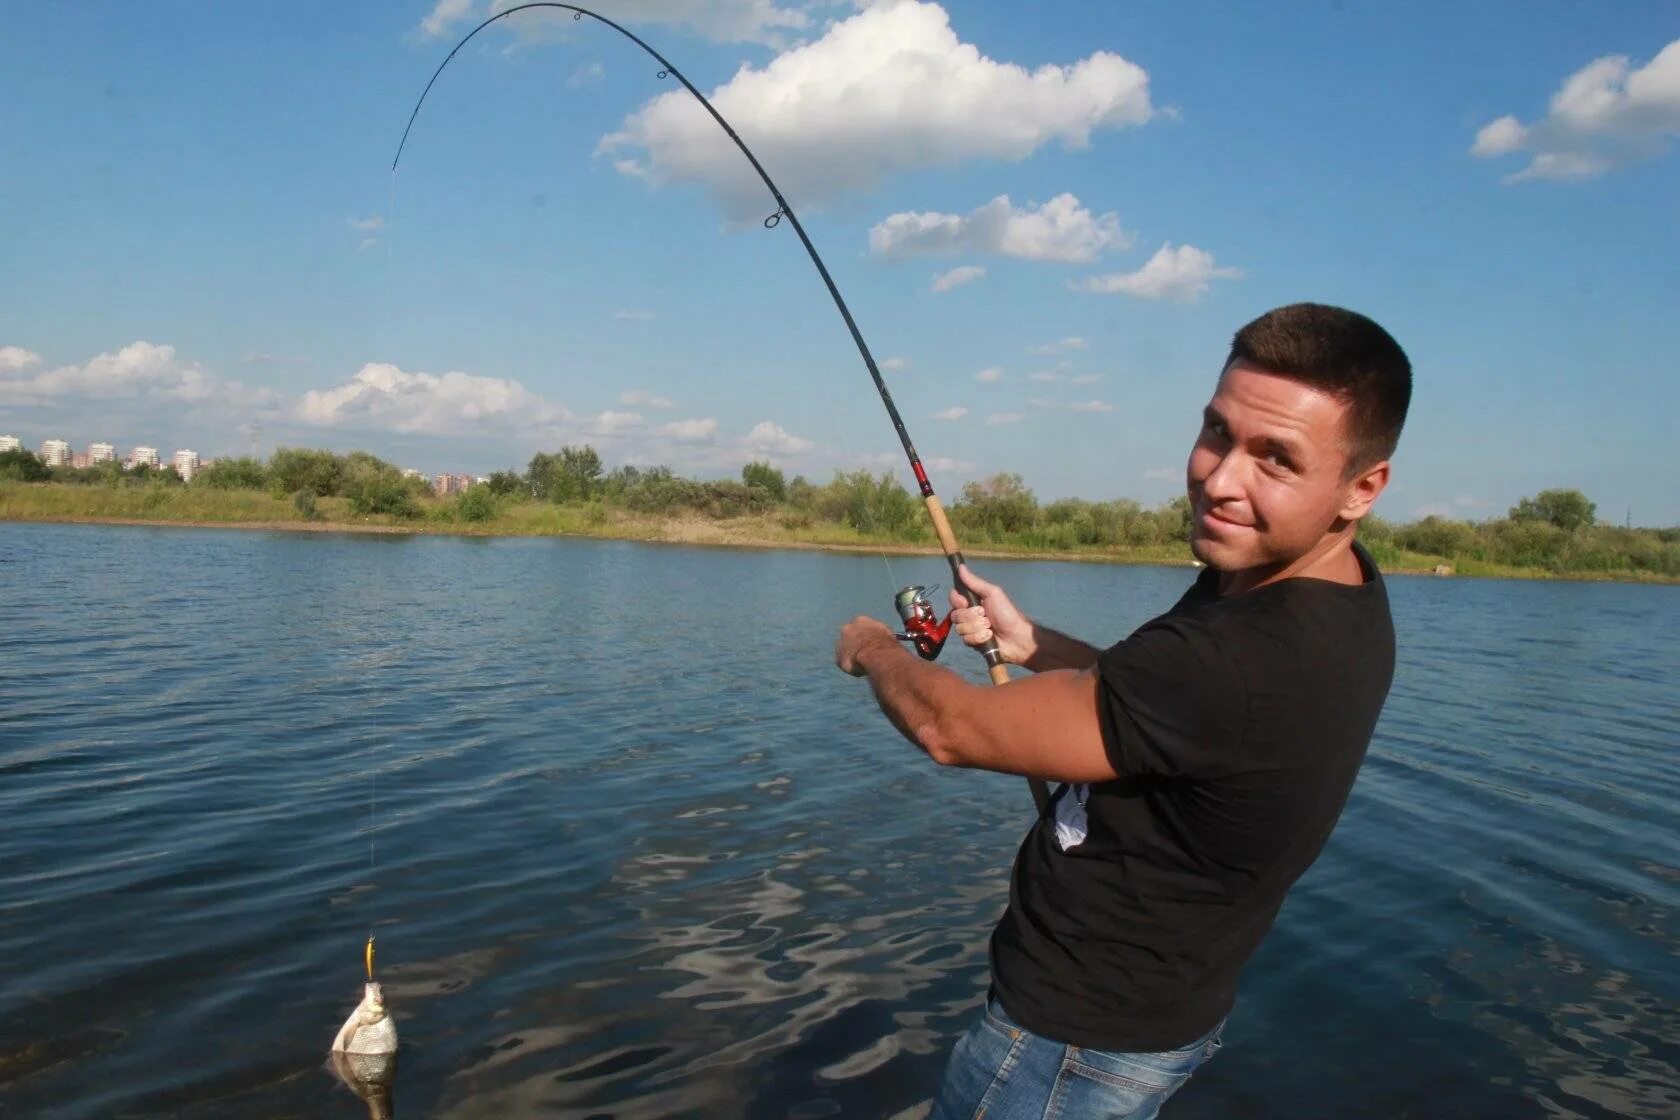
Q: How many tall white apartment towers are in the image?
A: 5